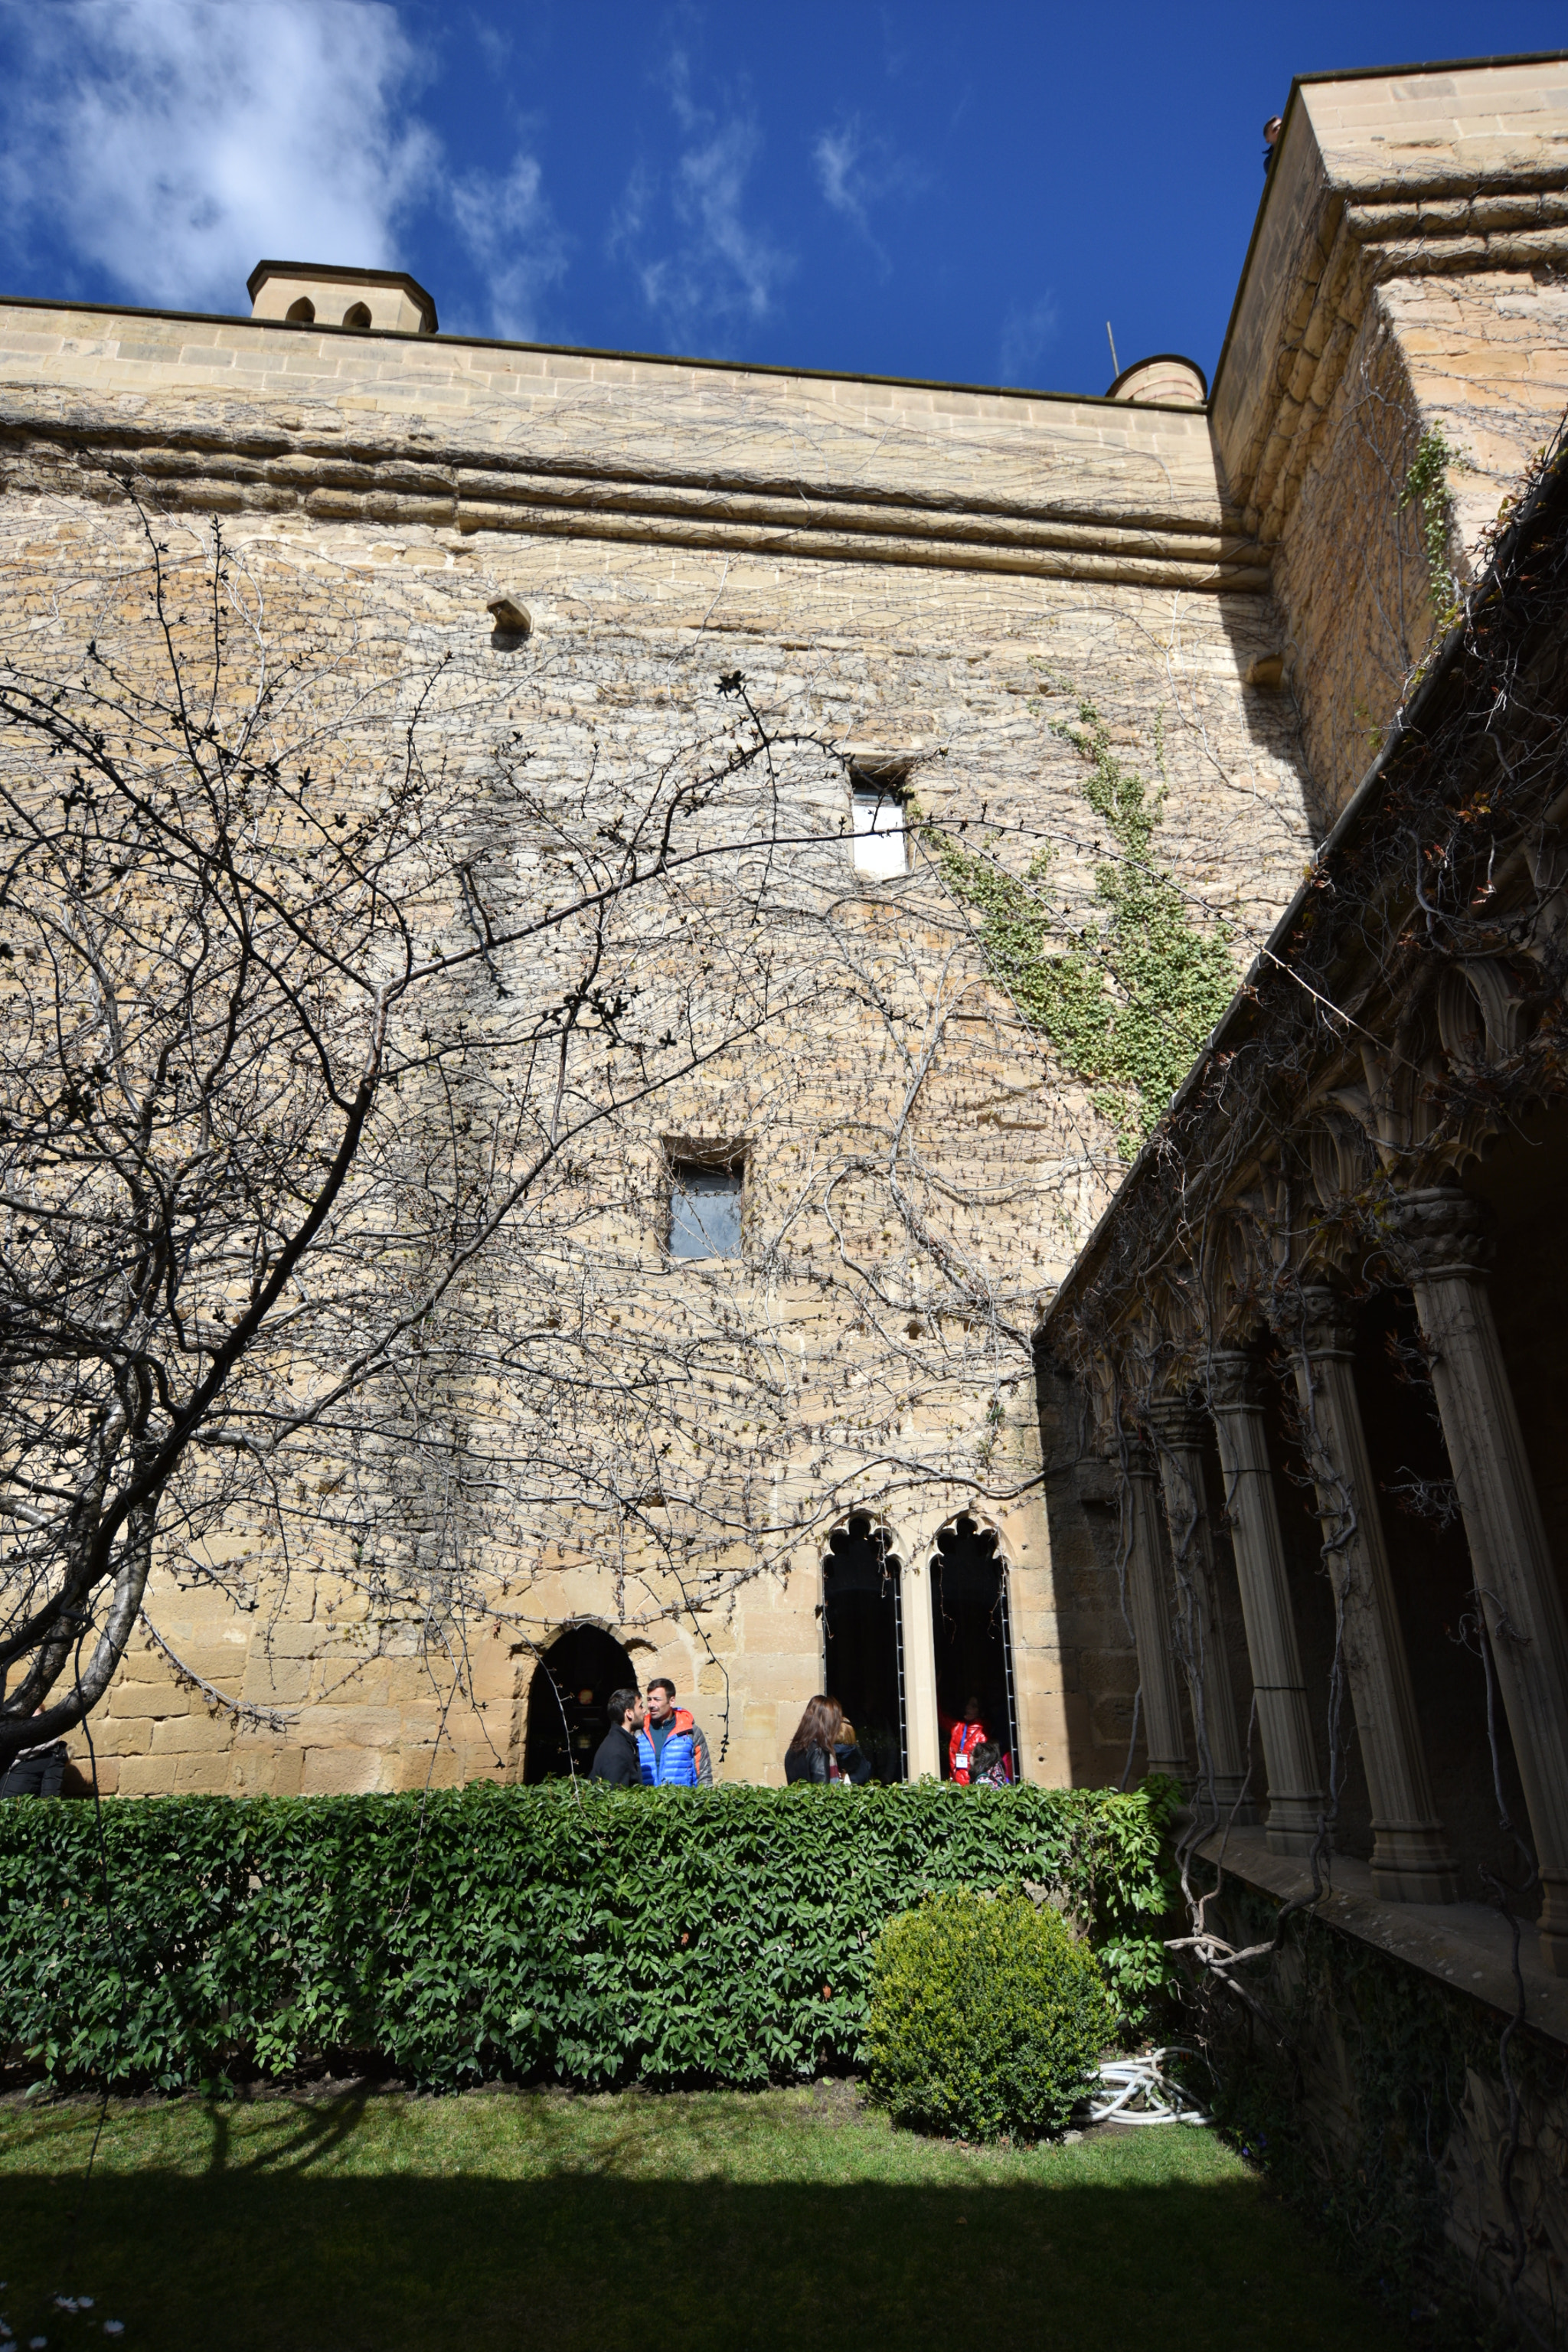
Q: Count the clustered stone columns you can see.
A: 5